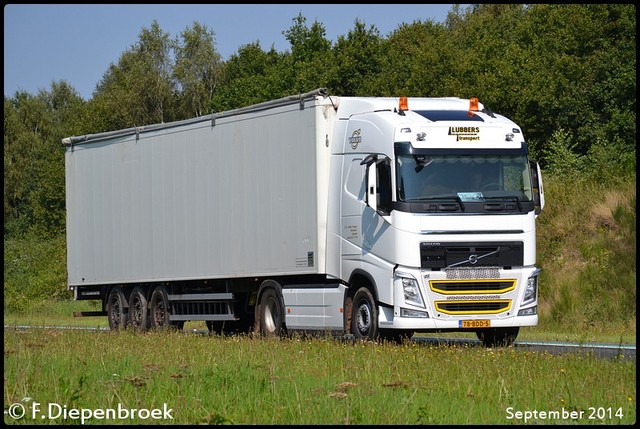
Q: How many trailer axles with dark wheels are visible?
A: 3